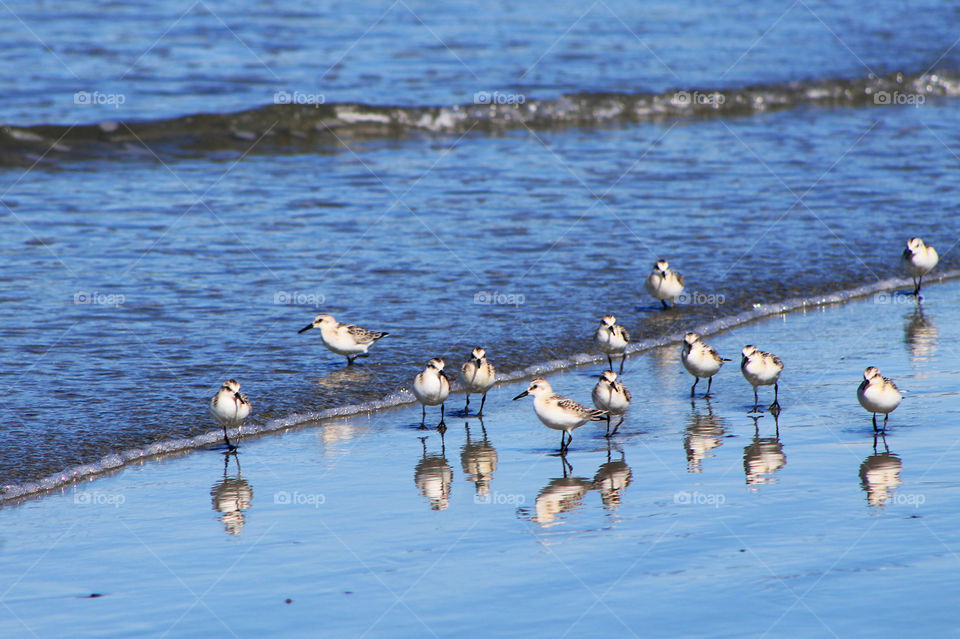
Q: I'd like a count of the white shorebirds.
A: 12